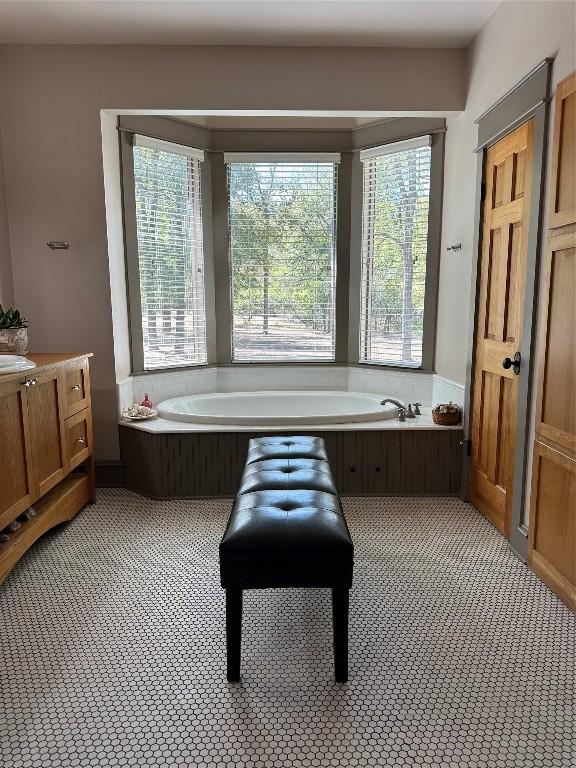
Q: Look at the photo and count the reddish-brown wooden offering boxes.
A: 0